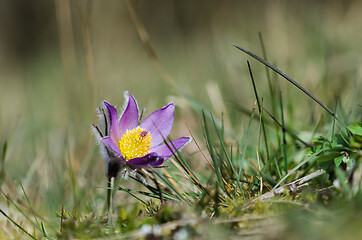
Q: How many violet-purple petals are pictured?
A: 6